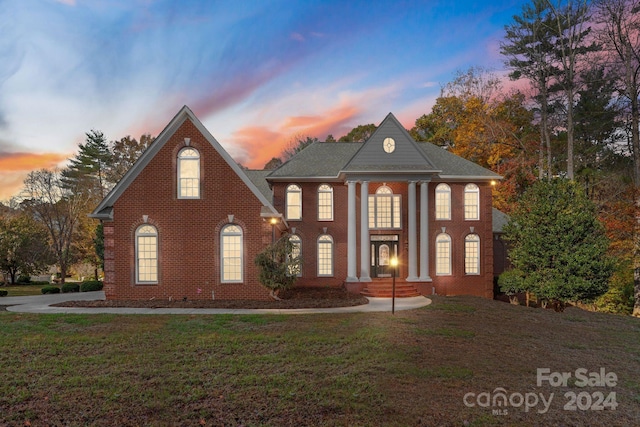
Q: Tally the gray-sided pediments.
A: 1